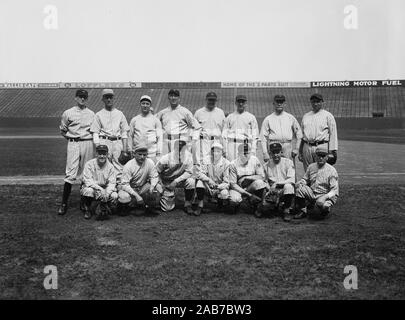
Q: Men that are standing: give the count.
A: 8